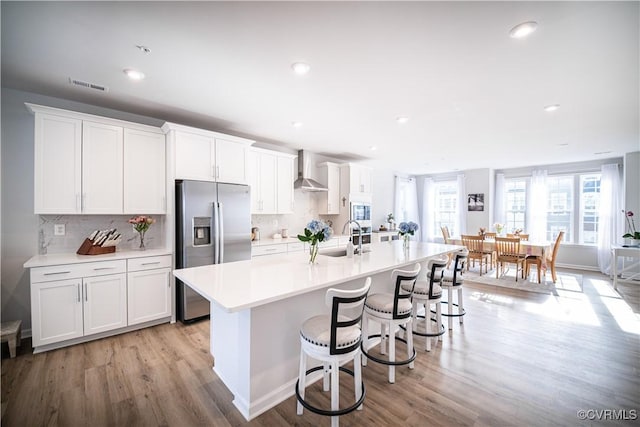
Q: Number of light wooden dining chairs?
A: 6